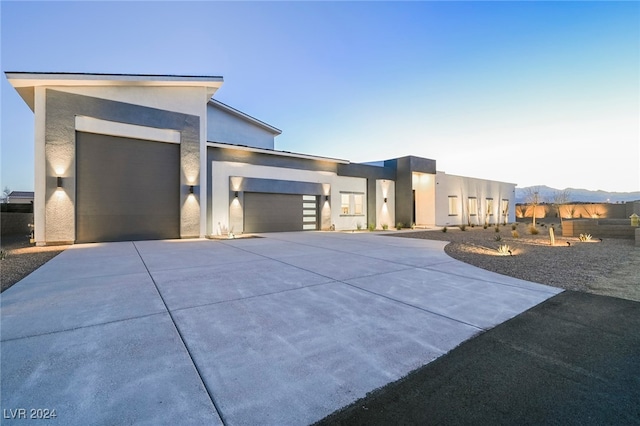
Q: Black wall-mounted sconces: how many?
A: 5